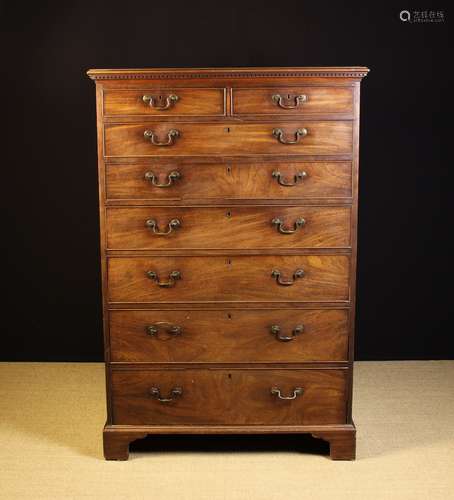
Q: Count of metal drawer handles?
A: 14